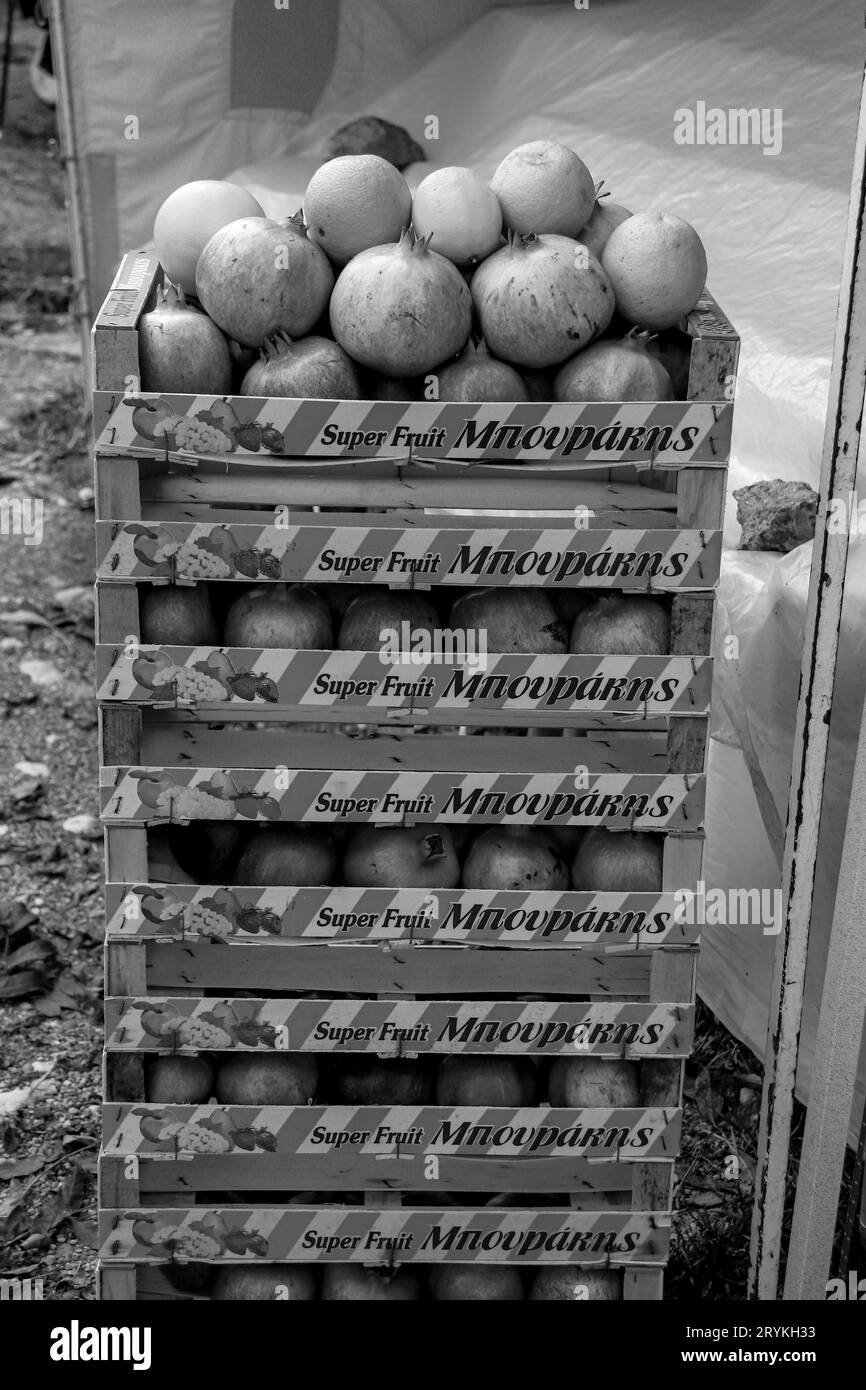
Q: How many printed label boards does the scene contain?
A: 8